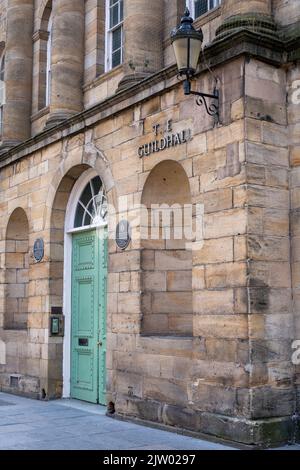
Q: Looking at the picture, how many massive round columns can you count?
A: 4